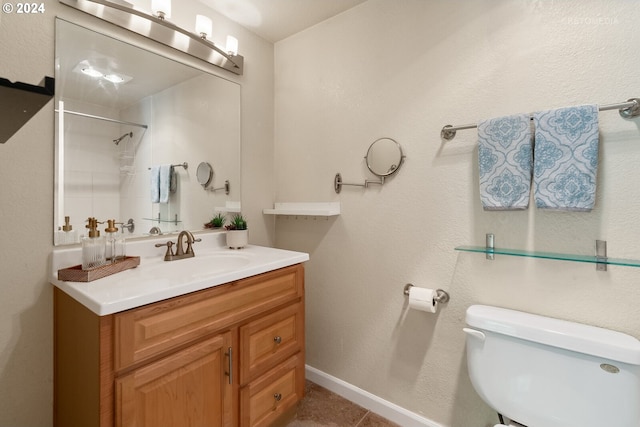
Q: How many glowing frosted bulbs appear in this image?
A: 3